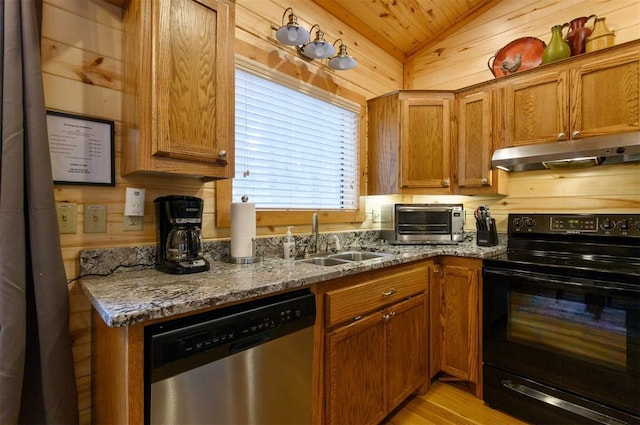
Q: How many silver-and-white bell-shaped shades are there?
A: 3